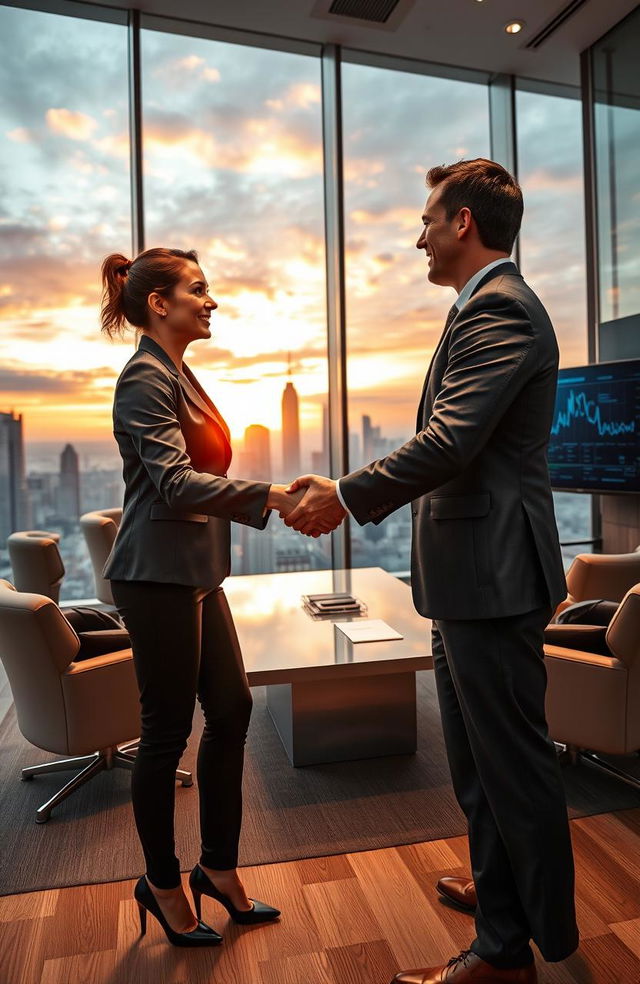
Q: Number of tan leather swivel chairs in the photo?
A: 5